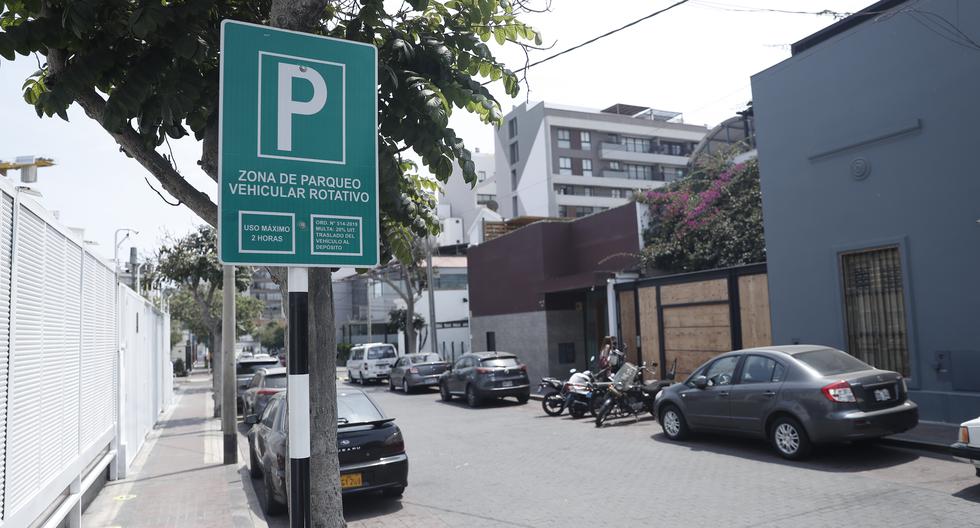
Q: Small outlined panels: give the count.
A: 2